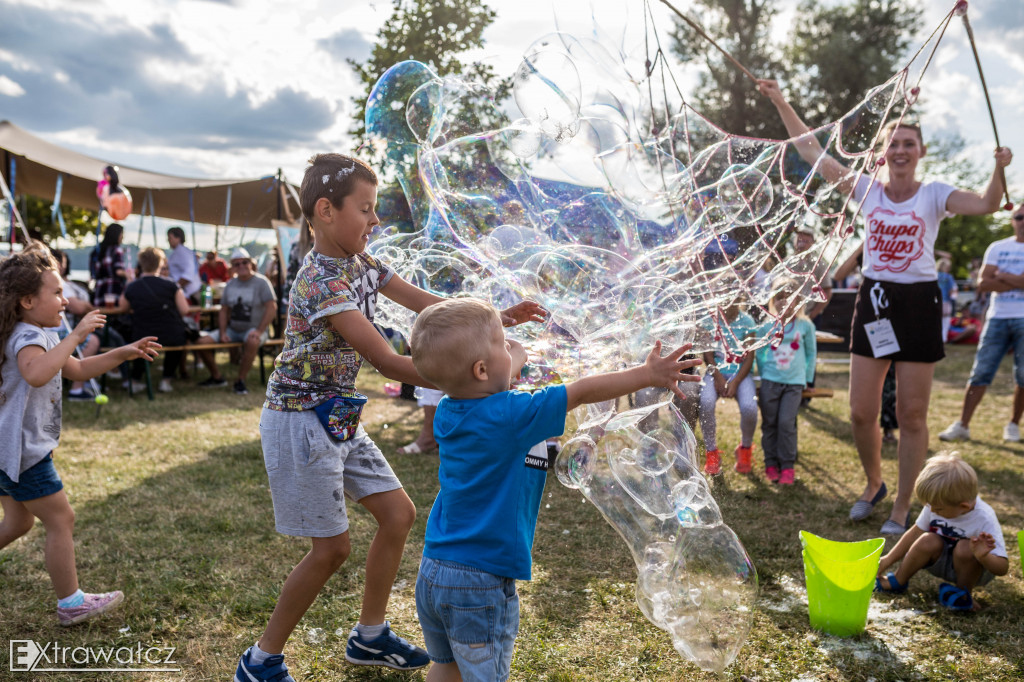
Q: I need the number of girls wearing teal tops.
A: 2